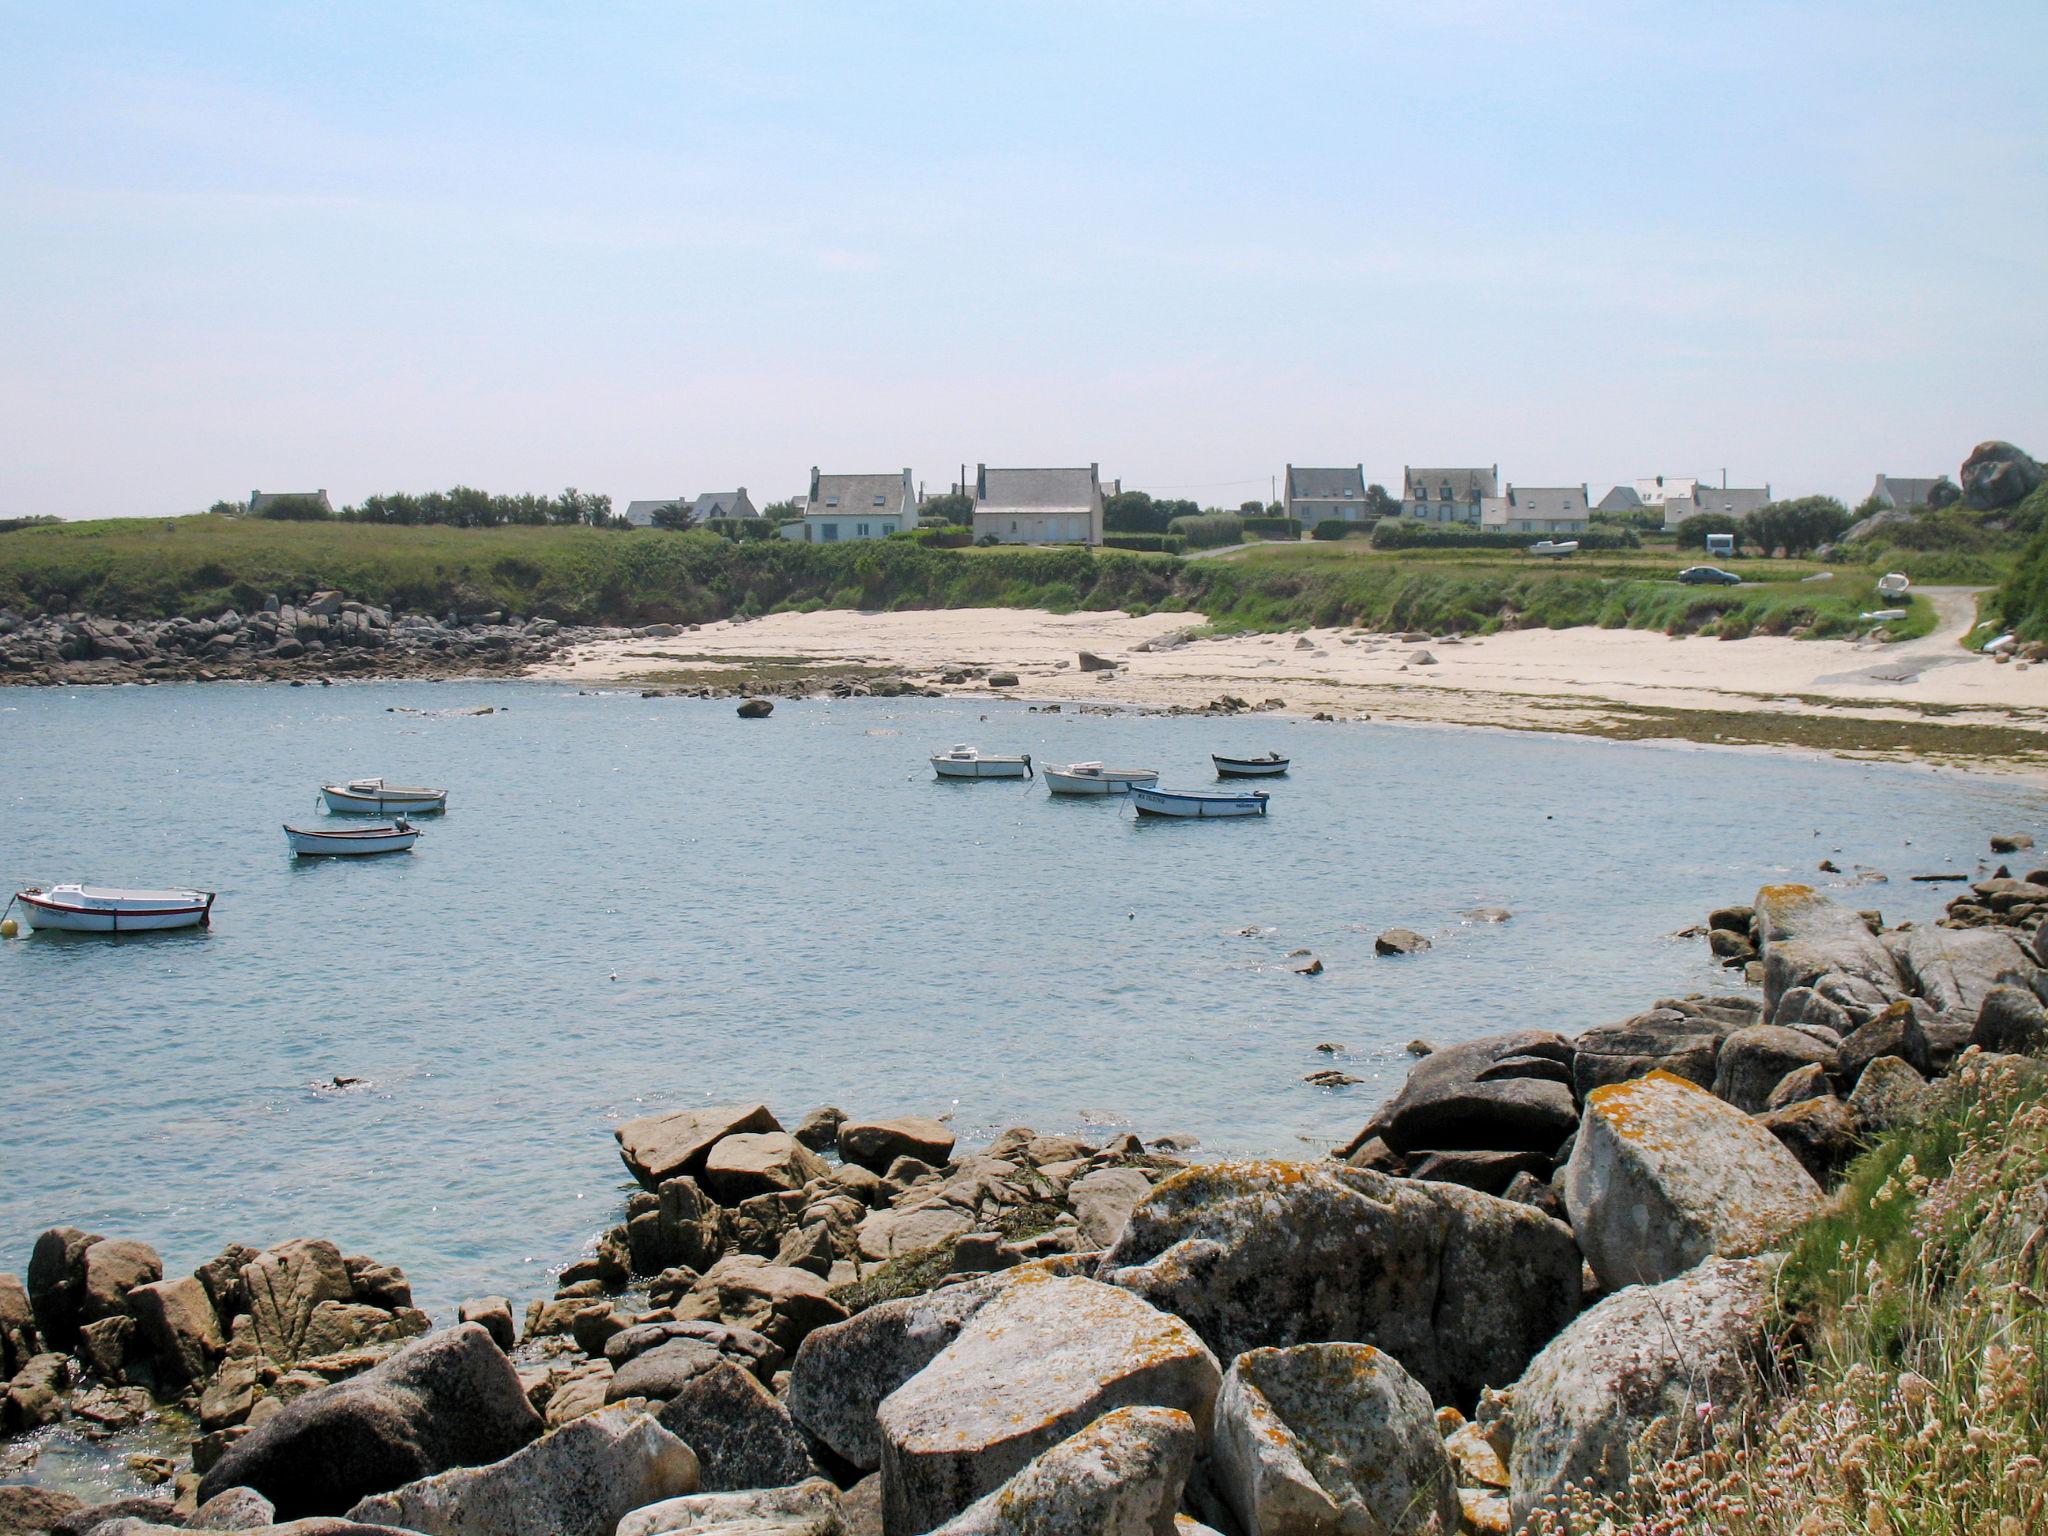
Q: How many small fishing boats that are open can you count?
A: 3